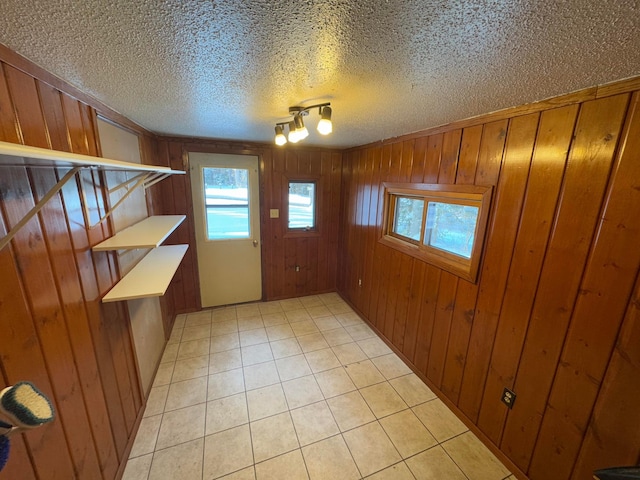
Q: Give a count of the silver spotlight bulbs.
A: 4